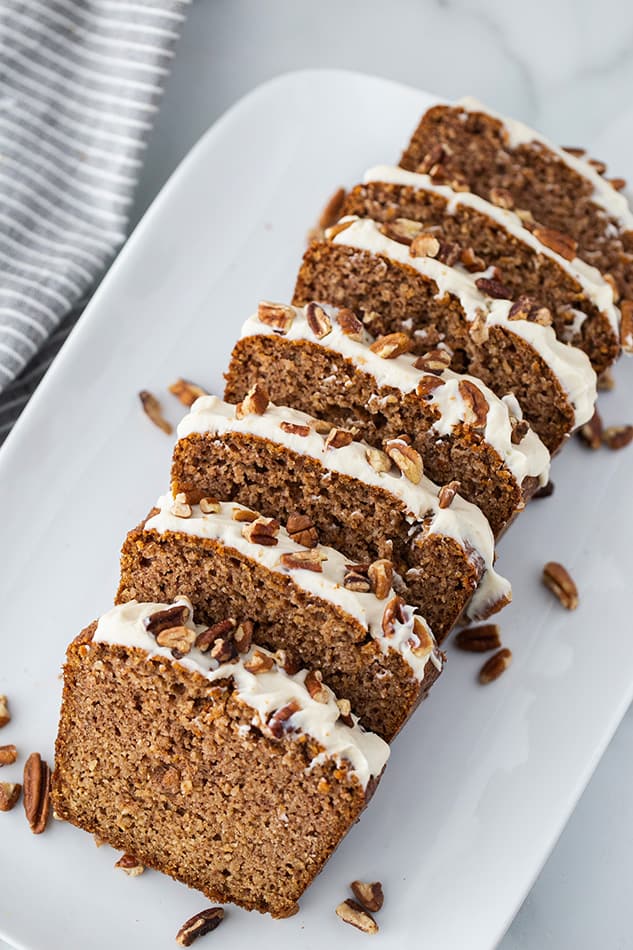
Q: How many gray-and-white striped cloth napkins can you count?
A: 1